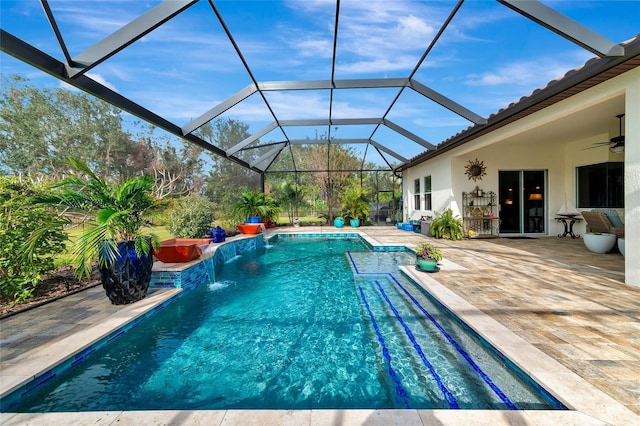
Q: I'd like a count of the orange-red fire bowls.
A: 2